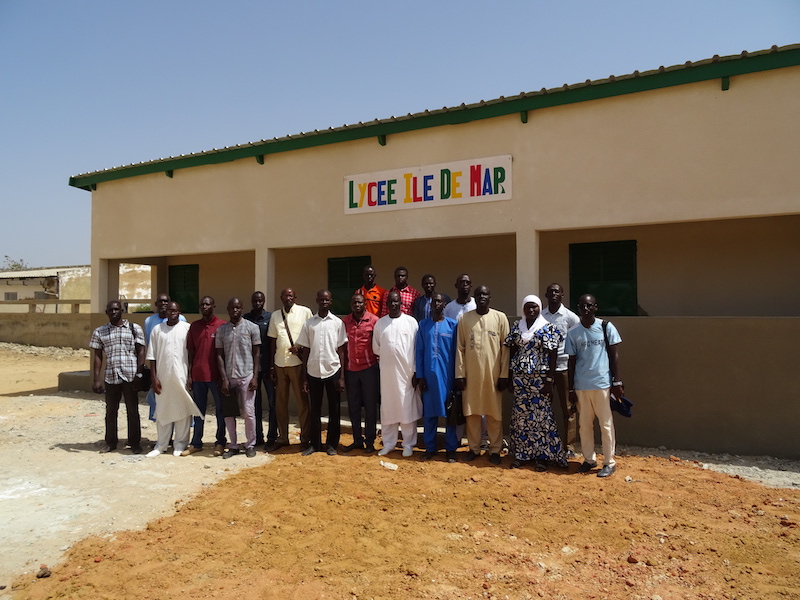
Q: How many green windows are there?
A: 3